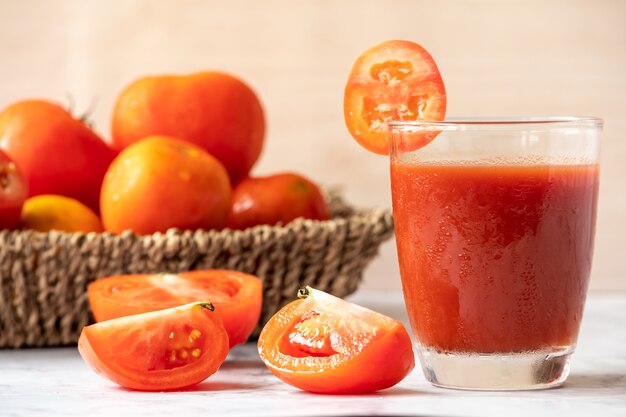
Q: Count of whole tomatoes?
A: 6